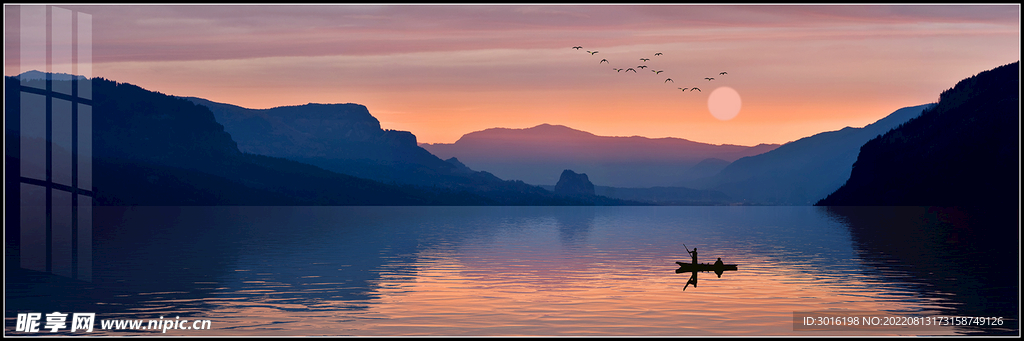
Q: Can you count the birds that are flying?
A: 14